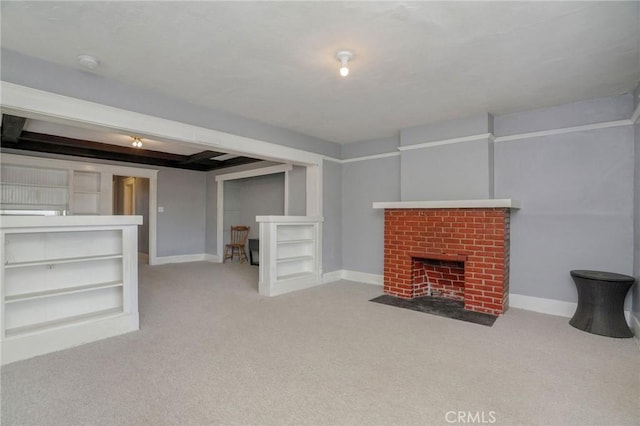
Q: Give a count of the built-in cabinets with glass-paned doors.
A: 0